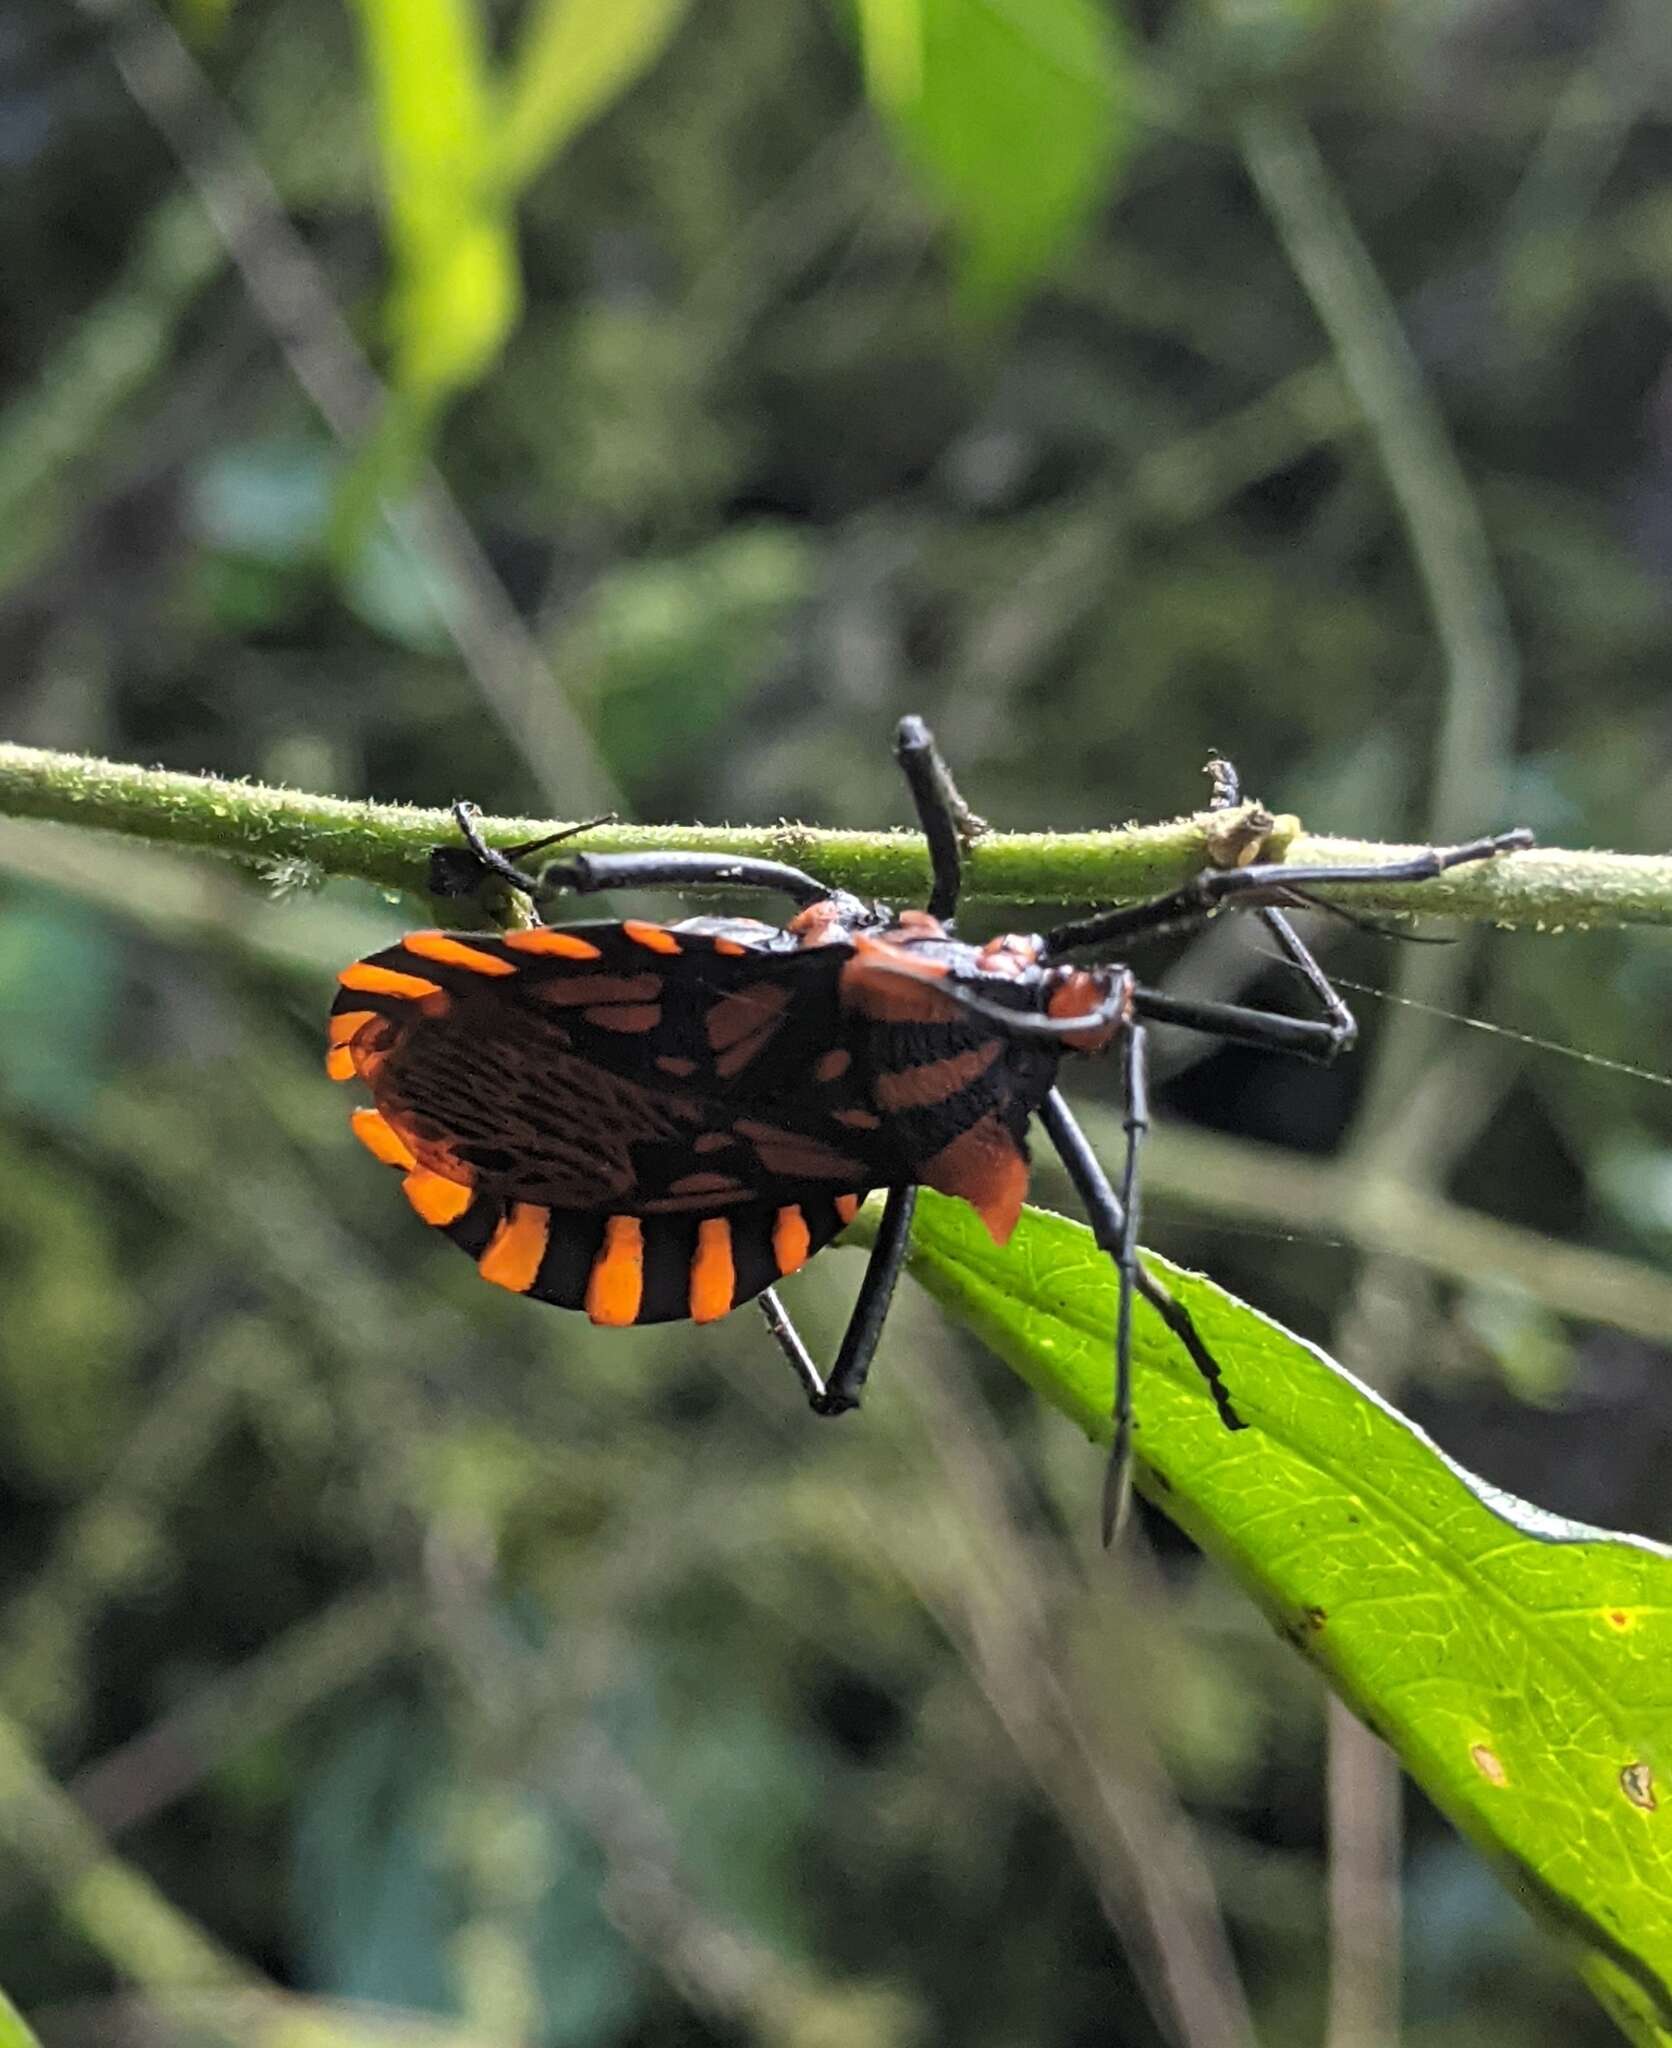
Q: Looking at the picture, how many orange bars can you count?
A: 14